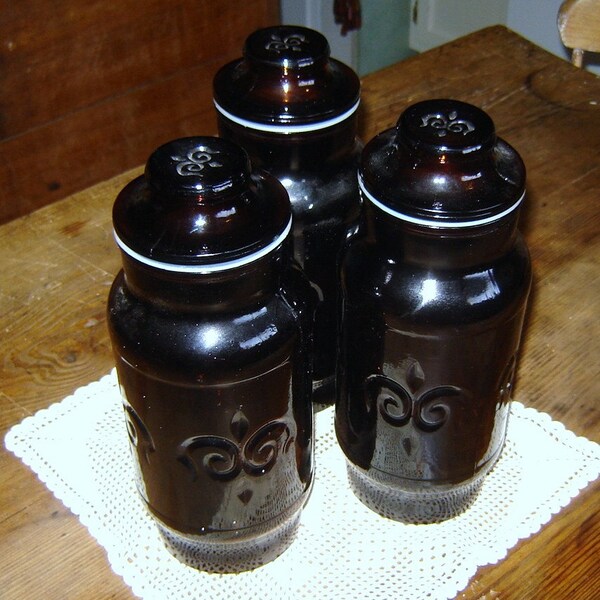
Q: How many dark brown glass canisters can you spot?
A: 3